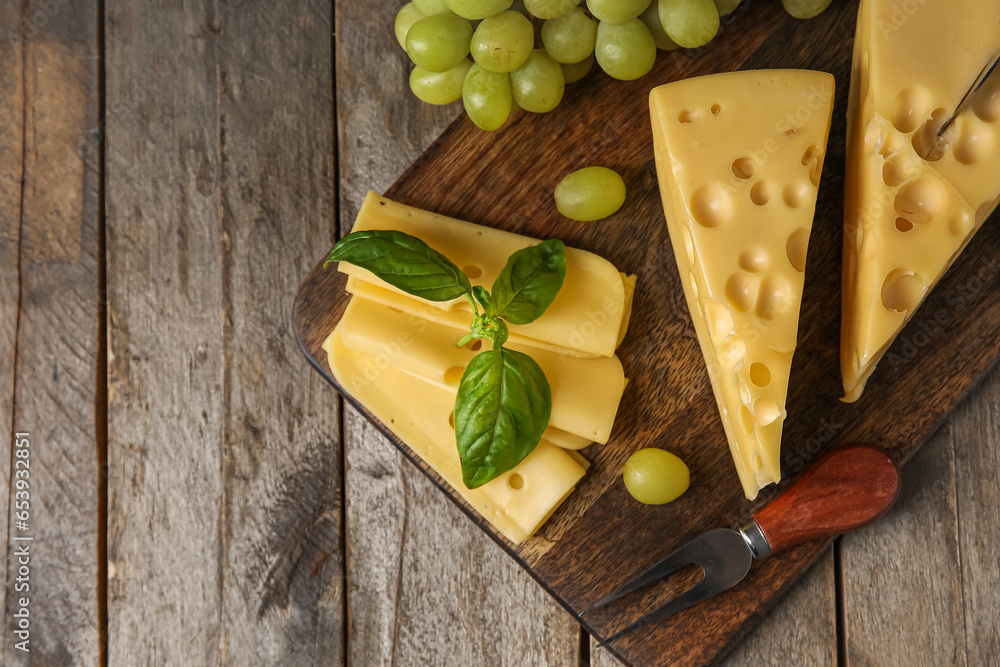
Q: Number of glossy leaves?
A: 3